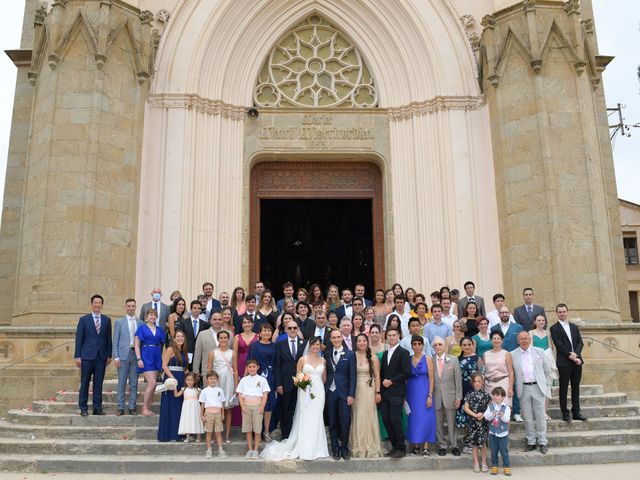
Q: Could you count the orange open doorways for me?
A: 1